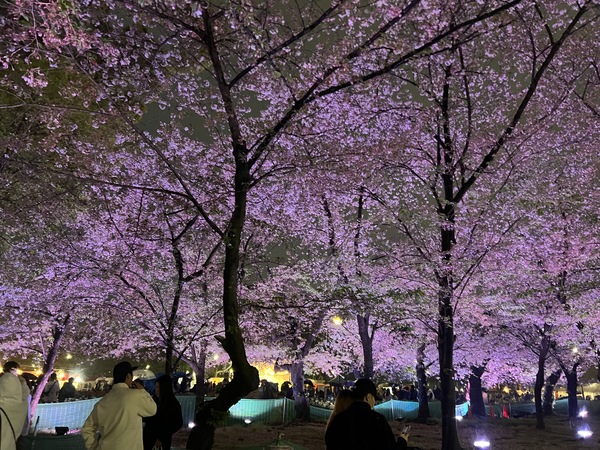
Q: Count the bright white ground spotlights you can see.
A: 6